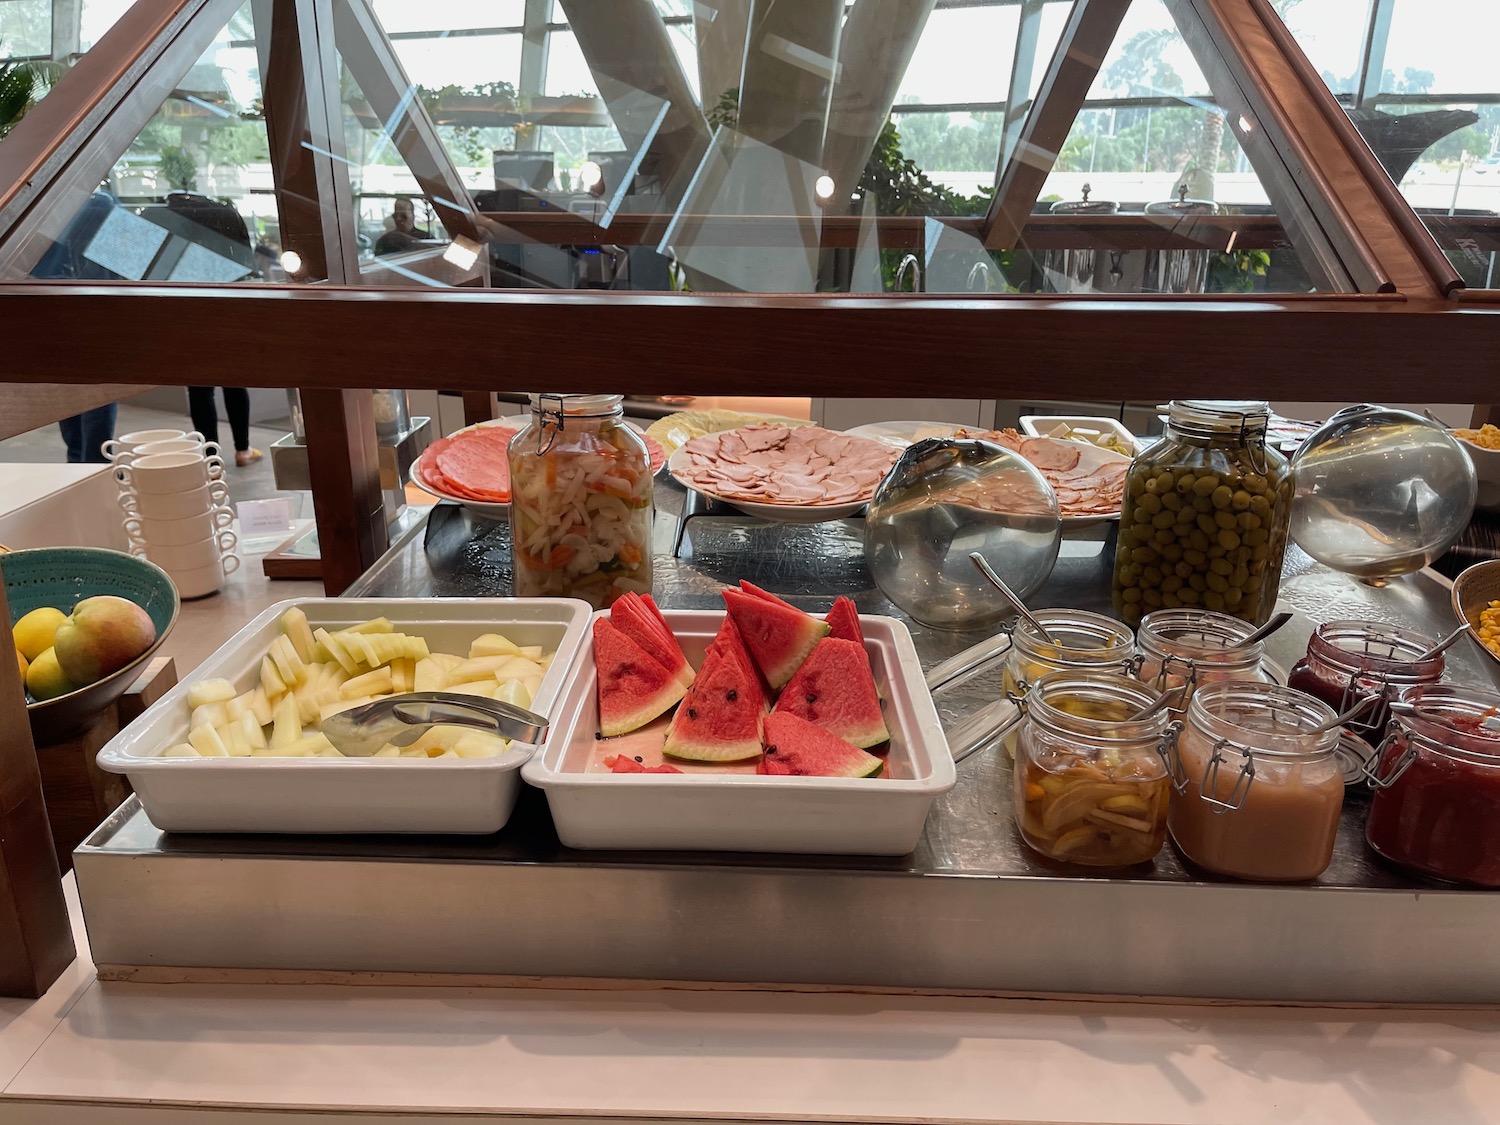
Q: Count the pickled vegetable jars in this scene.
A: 2